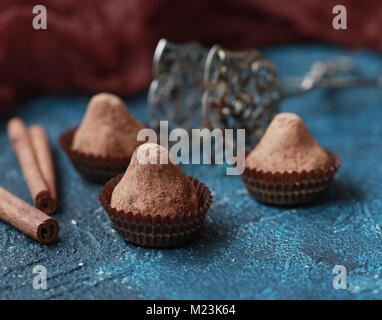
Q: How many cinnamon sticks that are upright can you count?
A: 0